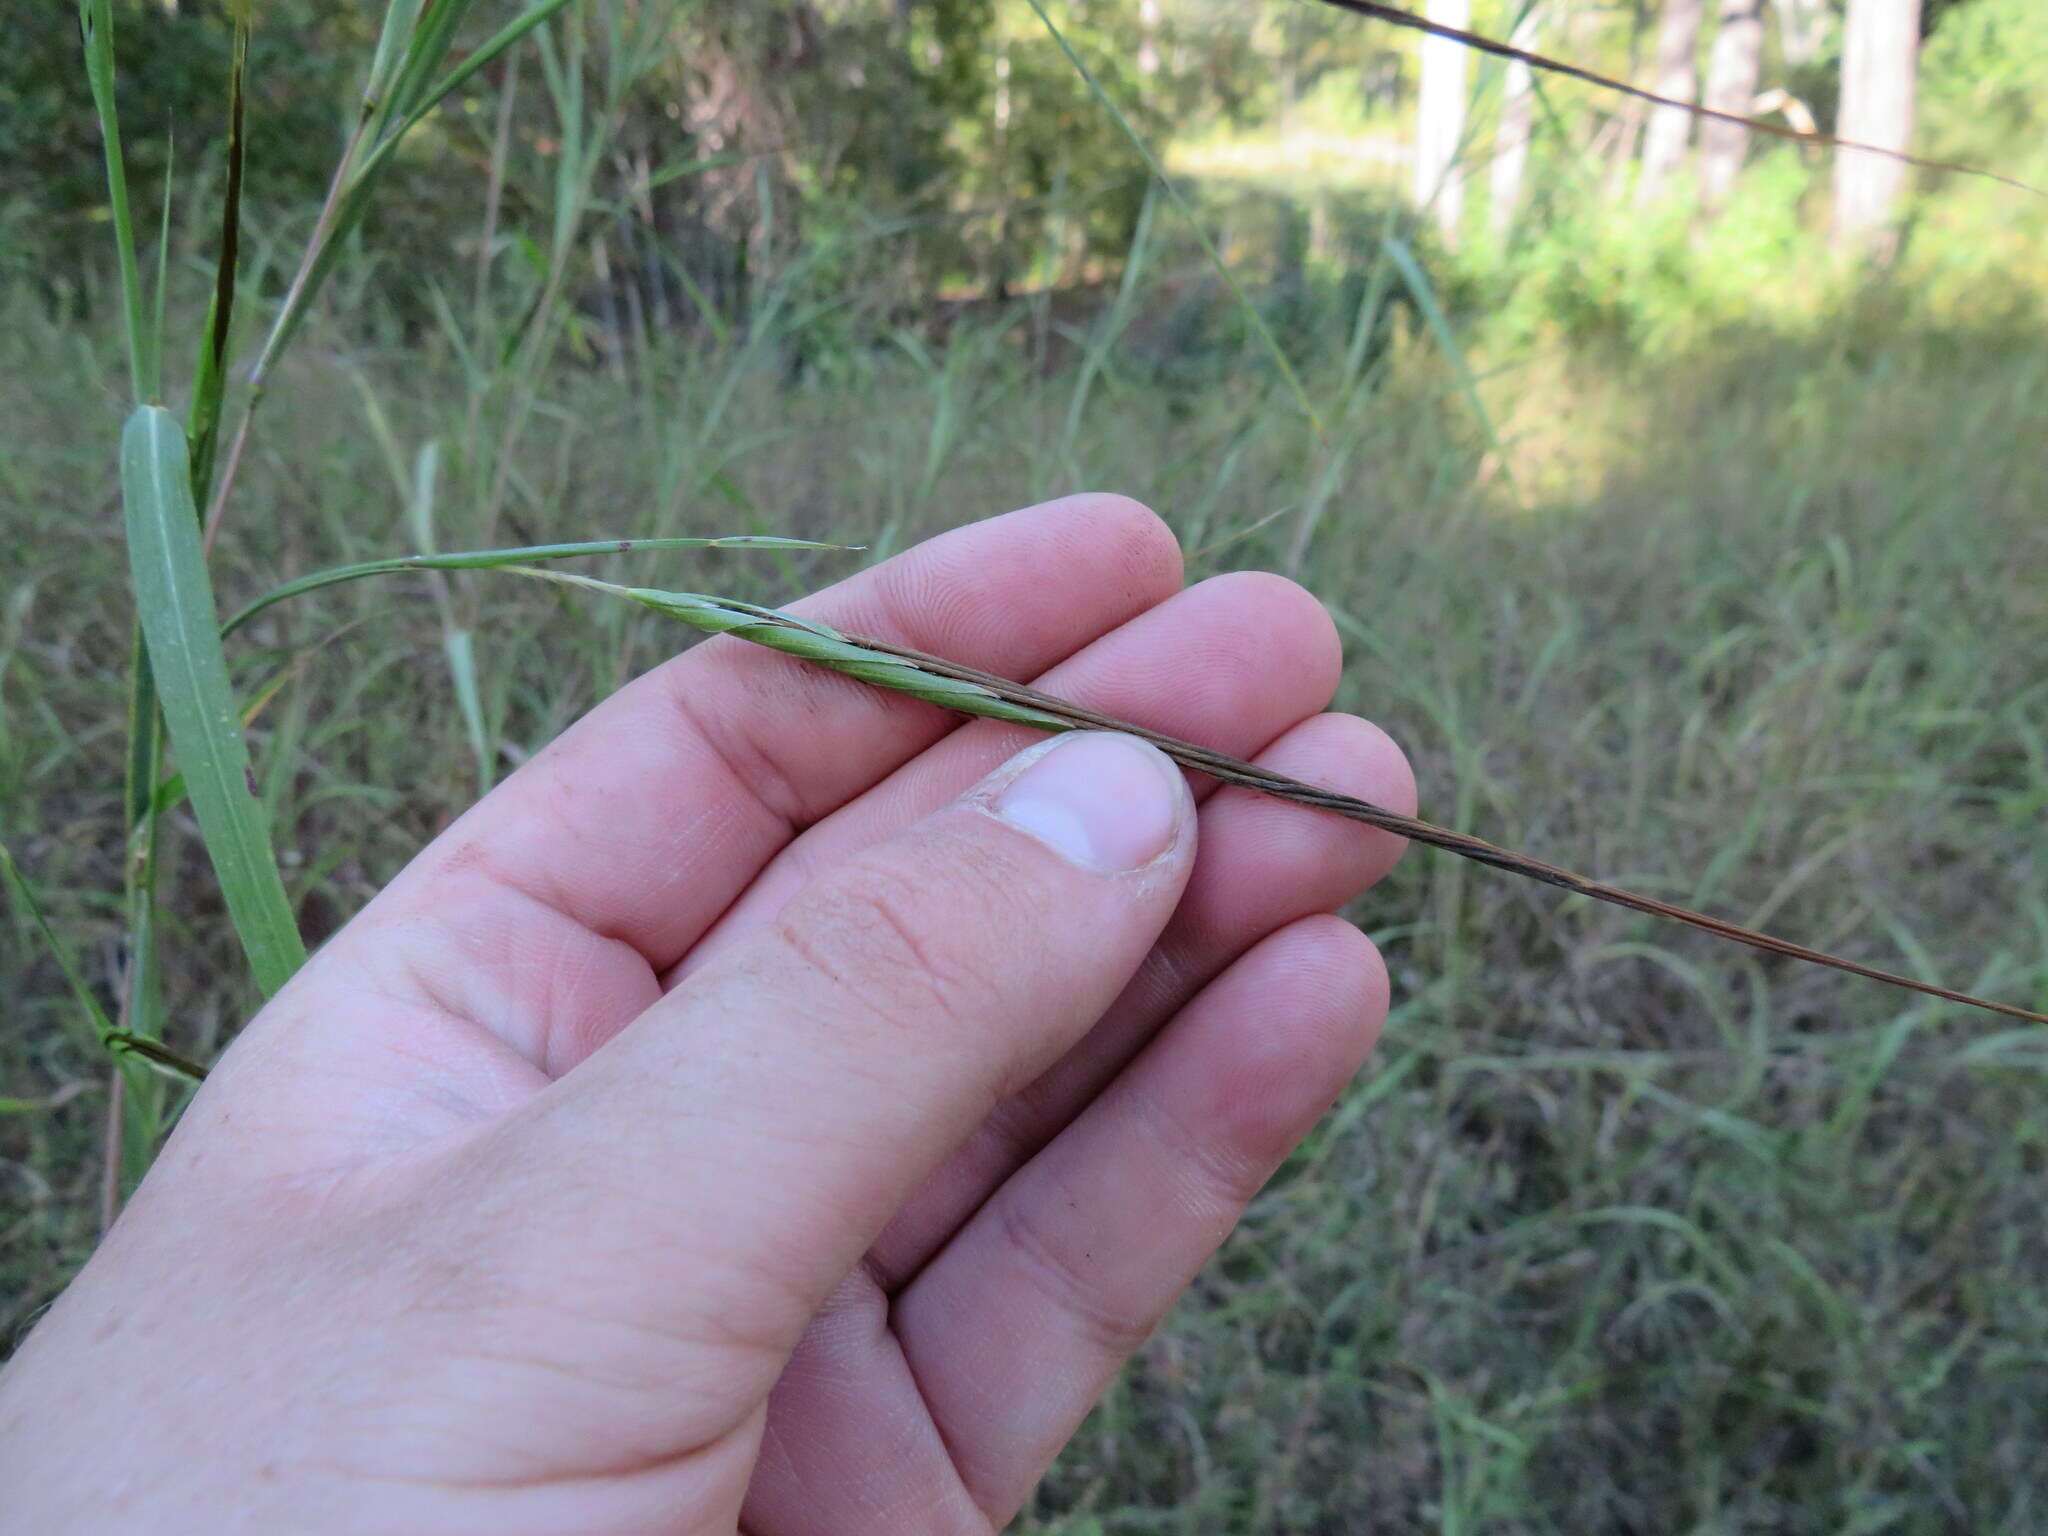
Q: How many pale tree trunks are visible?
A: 5